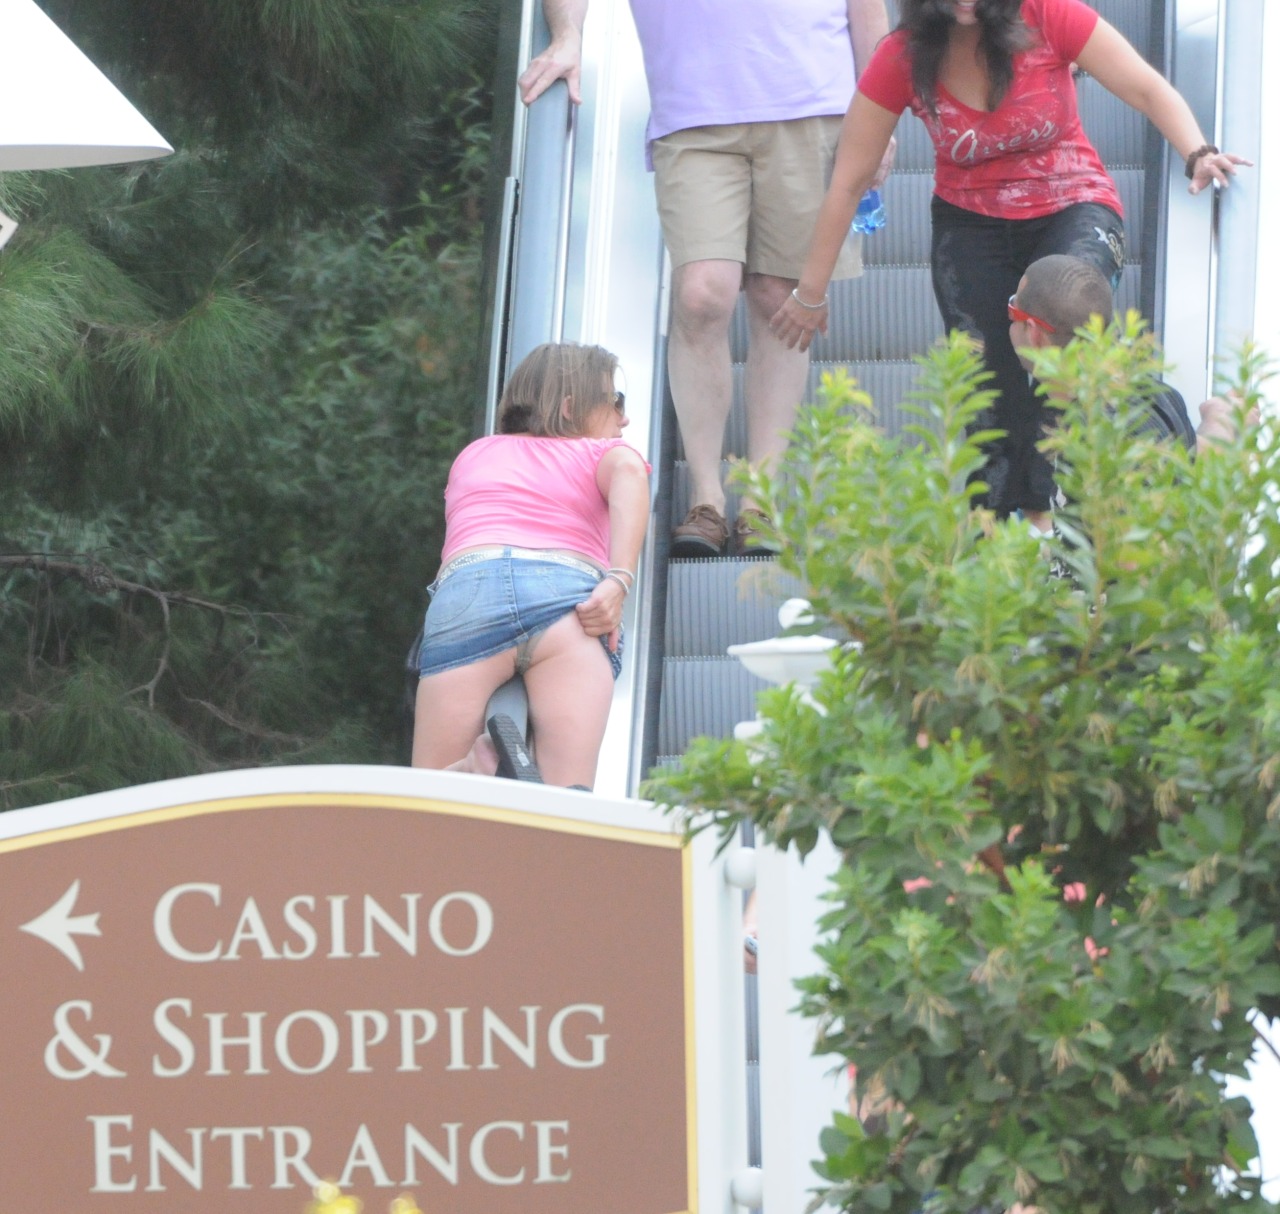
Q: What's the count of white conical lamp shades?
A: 1